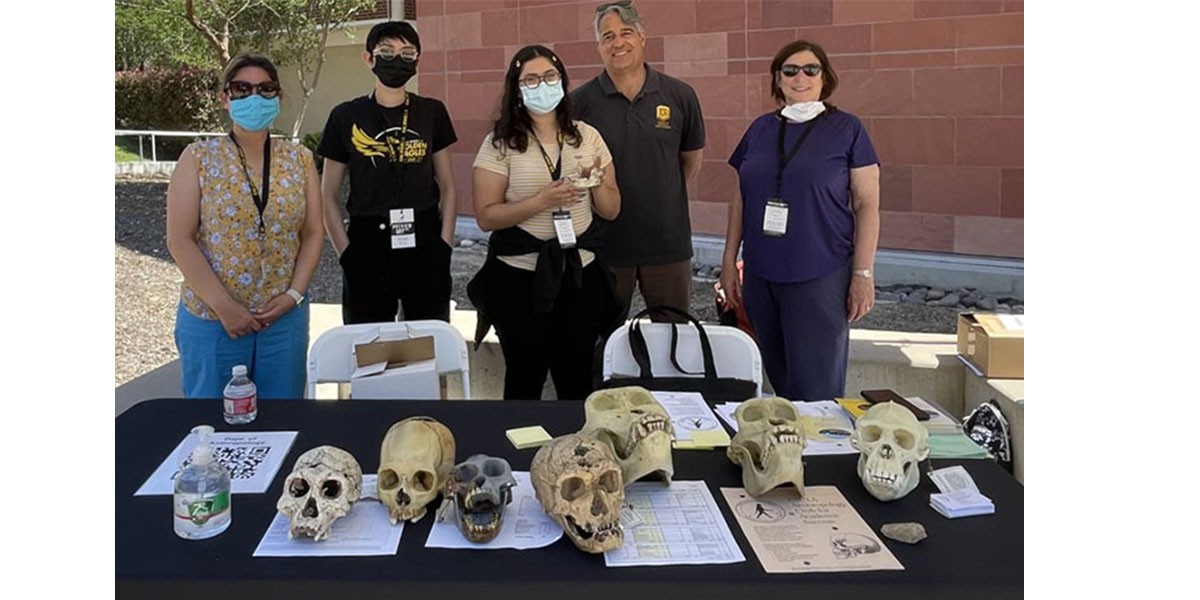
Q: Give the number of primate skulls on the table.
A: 7